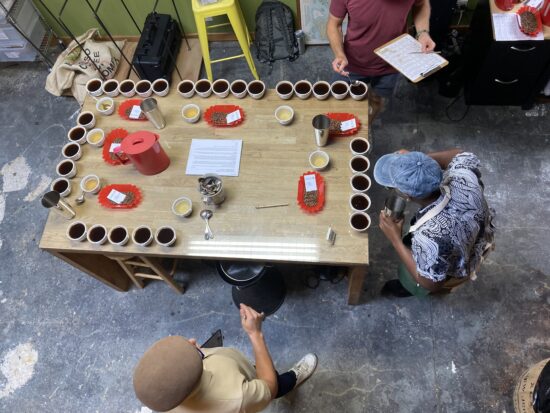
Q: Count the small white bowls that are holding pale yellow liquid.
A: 7